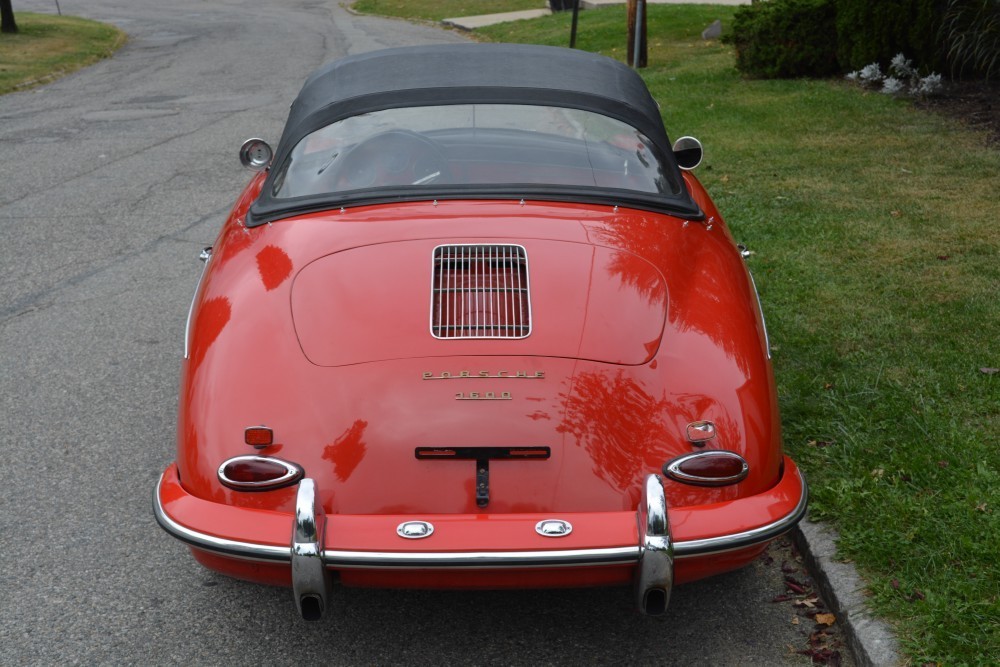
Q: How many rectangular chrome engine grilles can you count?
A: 1